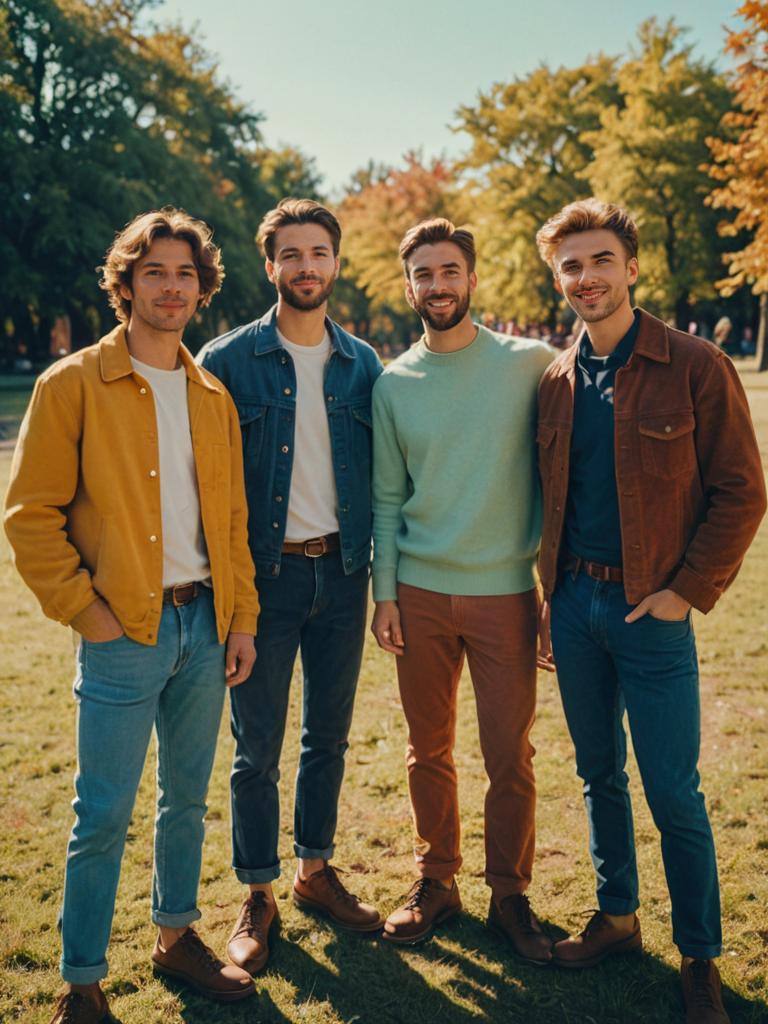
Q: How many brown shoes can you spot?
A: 8